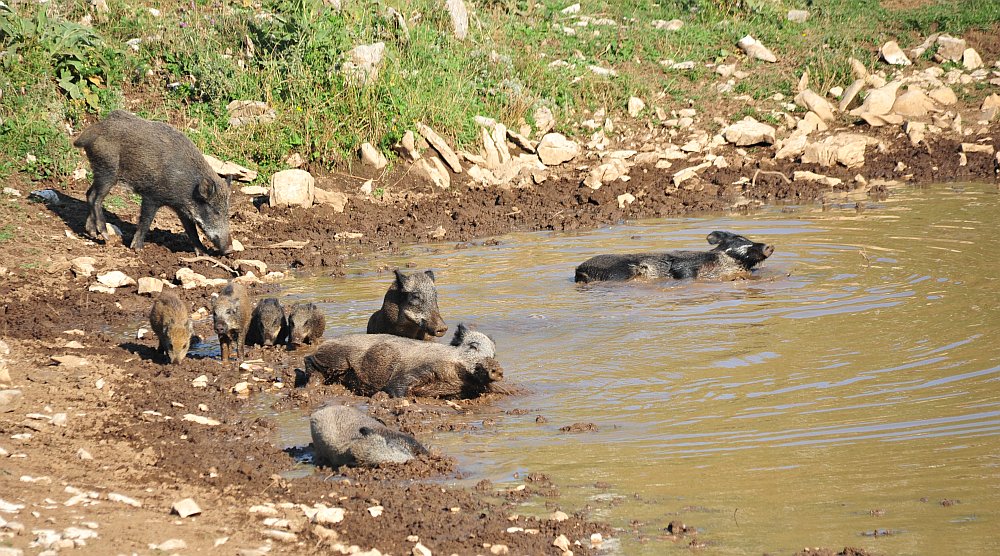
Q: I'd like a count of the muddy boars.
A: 9